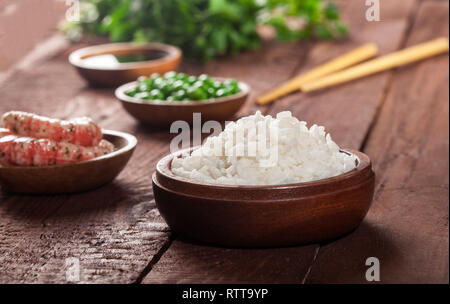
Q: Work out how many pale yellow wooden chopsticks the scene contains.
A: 2